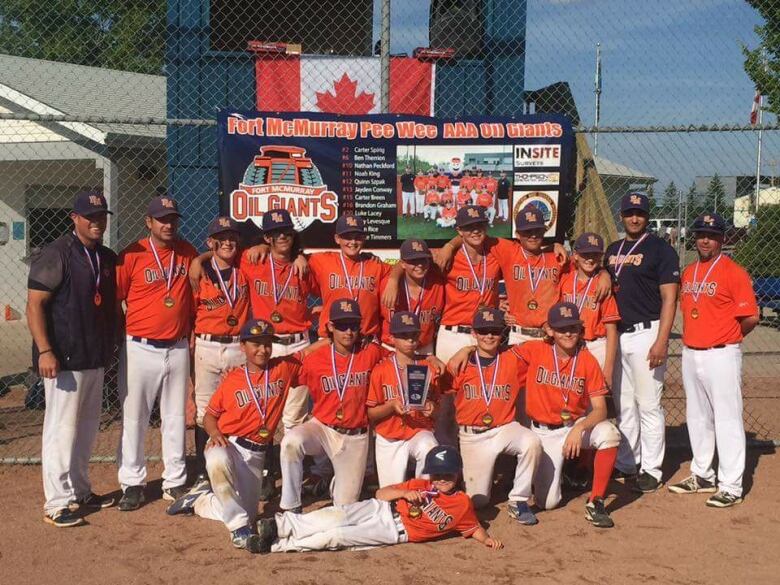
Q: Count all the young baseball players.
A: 13